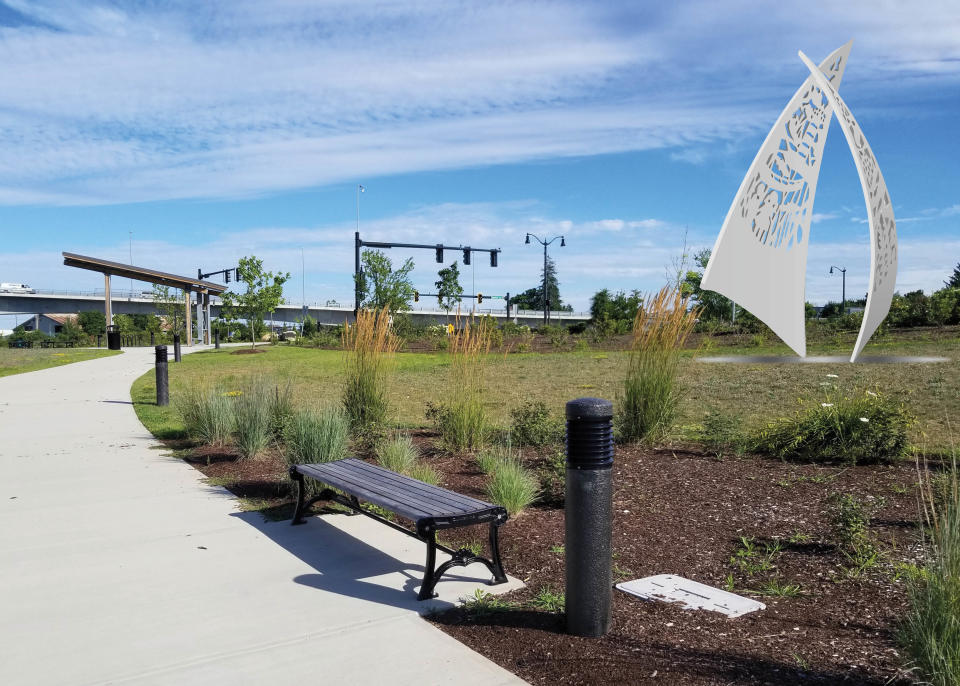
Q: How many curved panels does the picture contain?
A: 2